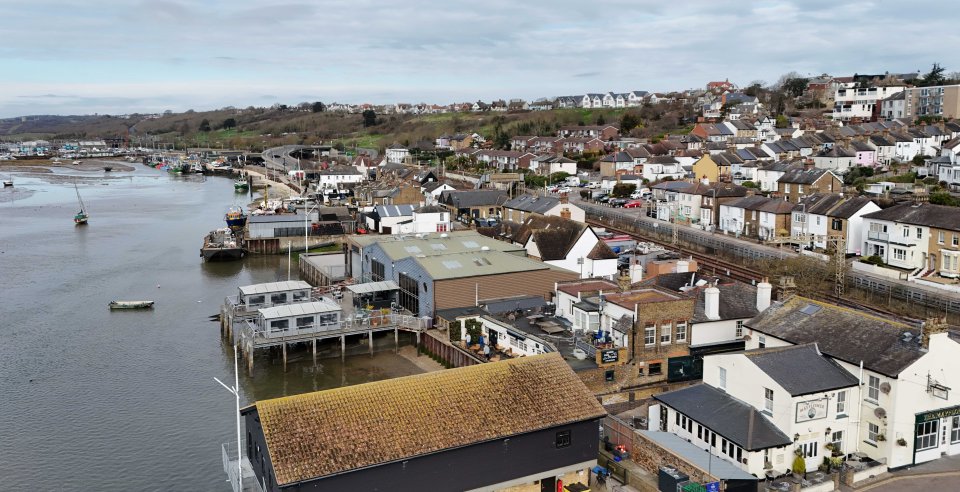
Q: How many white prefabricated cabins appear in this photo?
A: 2